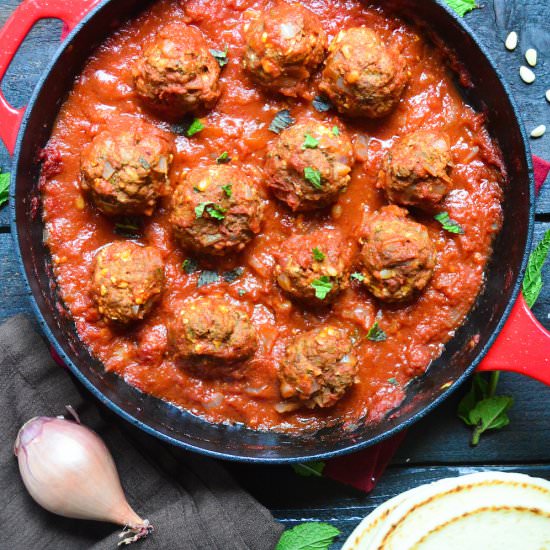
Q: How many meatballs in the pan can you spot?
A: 12